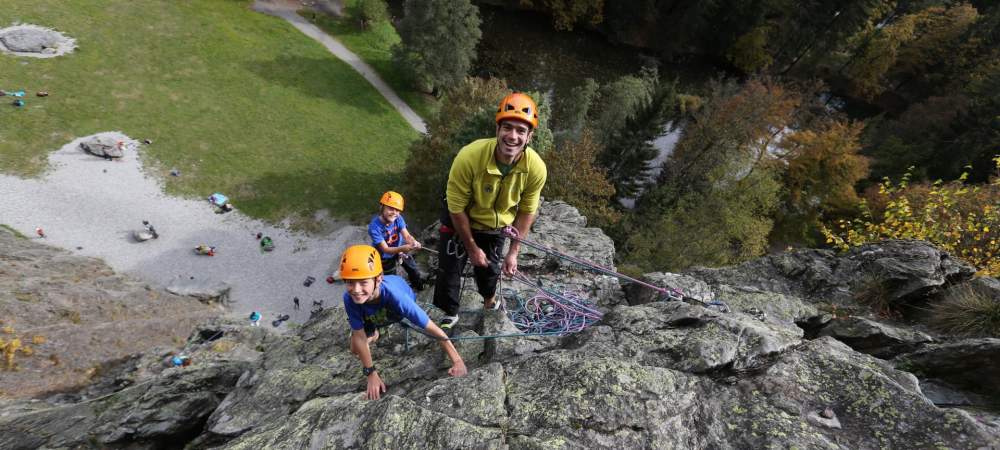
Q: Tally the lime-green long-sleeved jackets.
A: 1